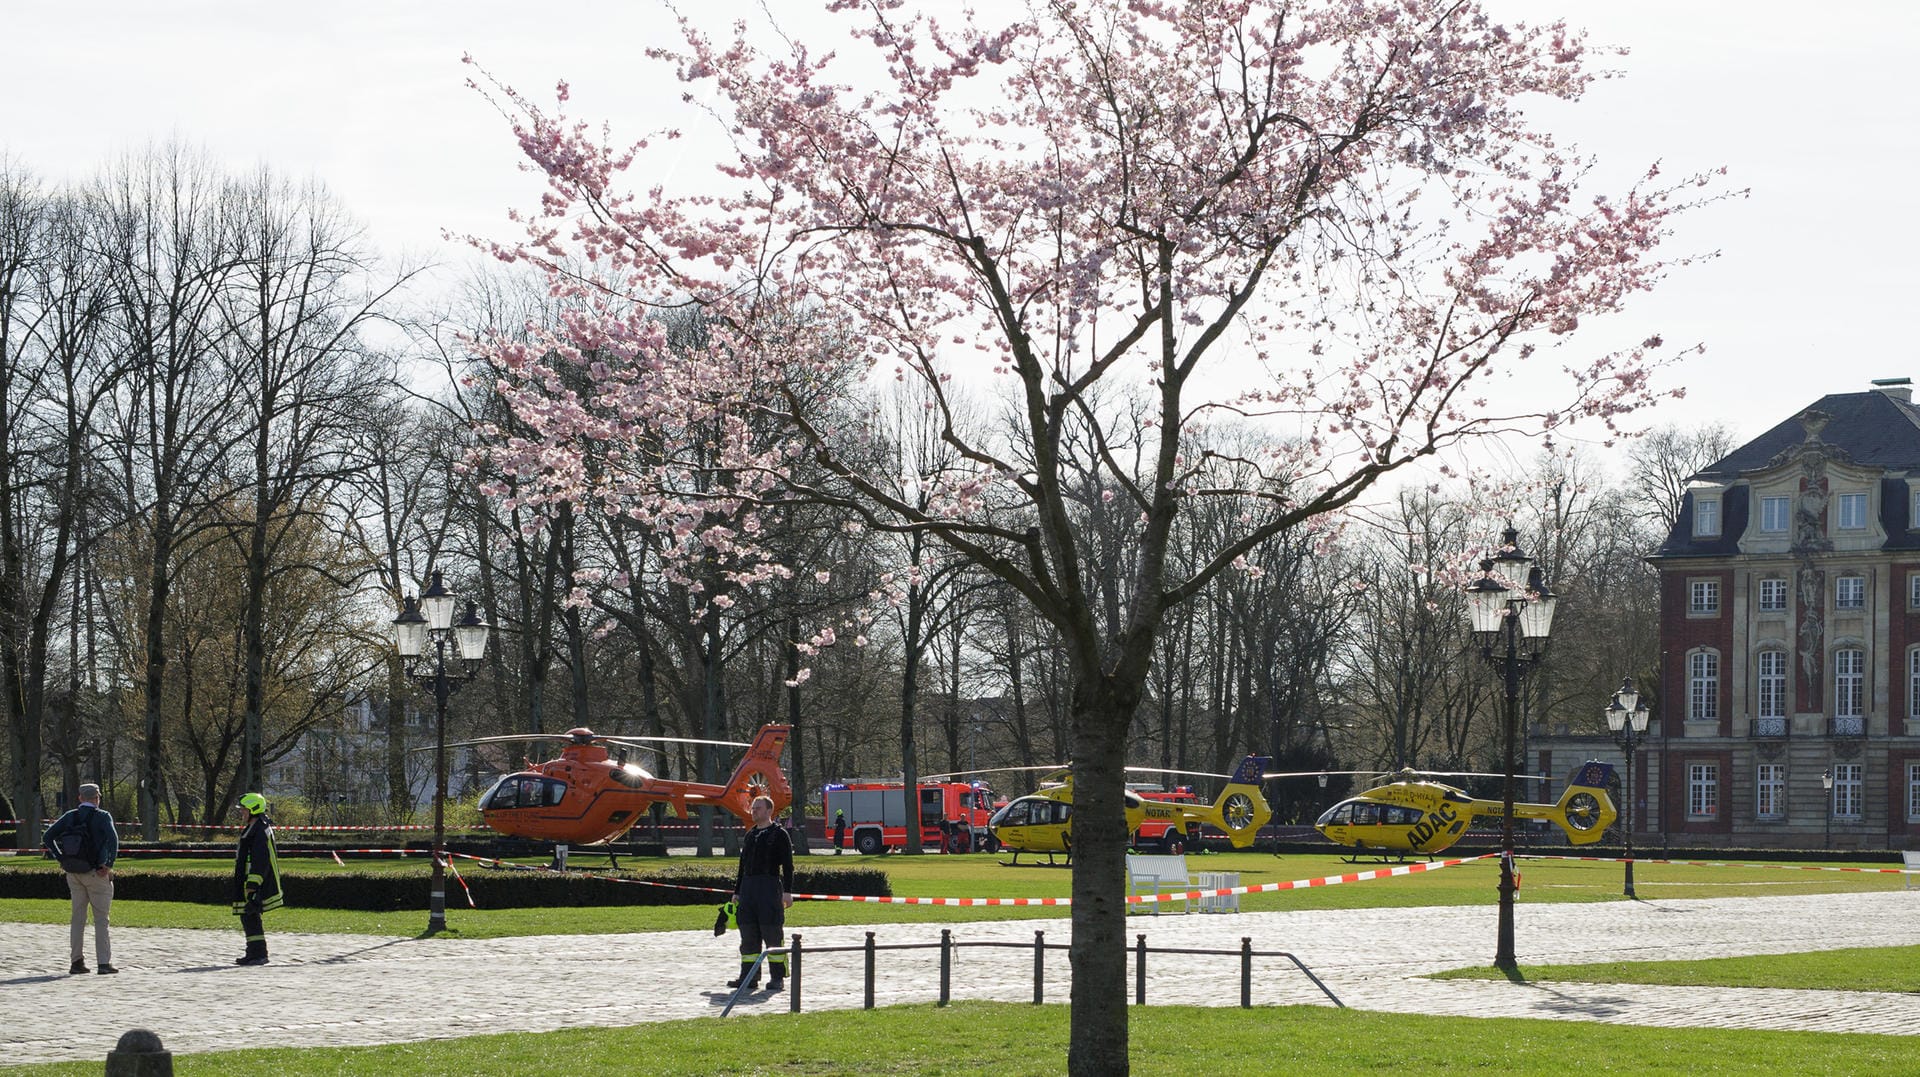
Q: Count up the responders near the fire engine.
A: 3